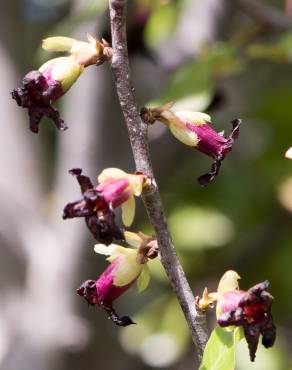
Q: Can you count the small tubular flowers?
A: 5